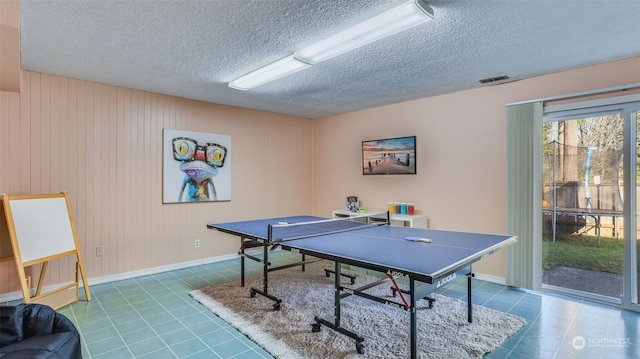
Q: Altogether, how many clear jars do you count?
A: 4